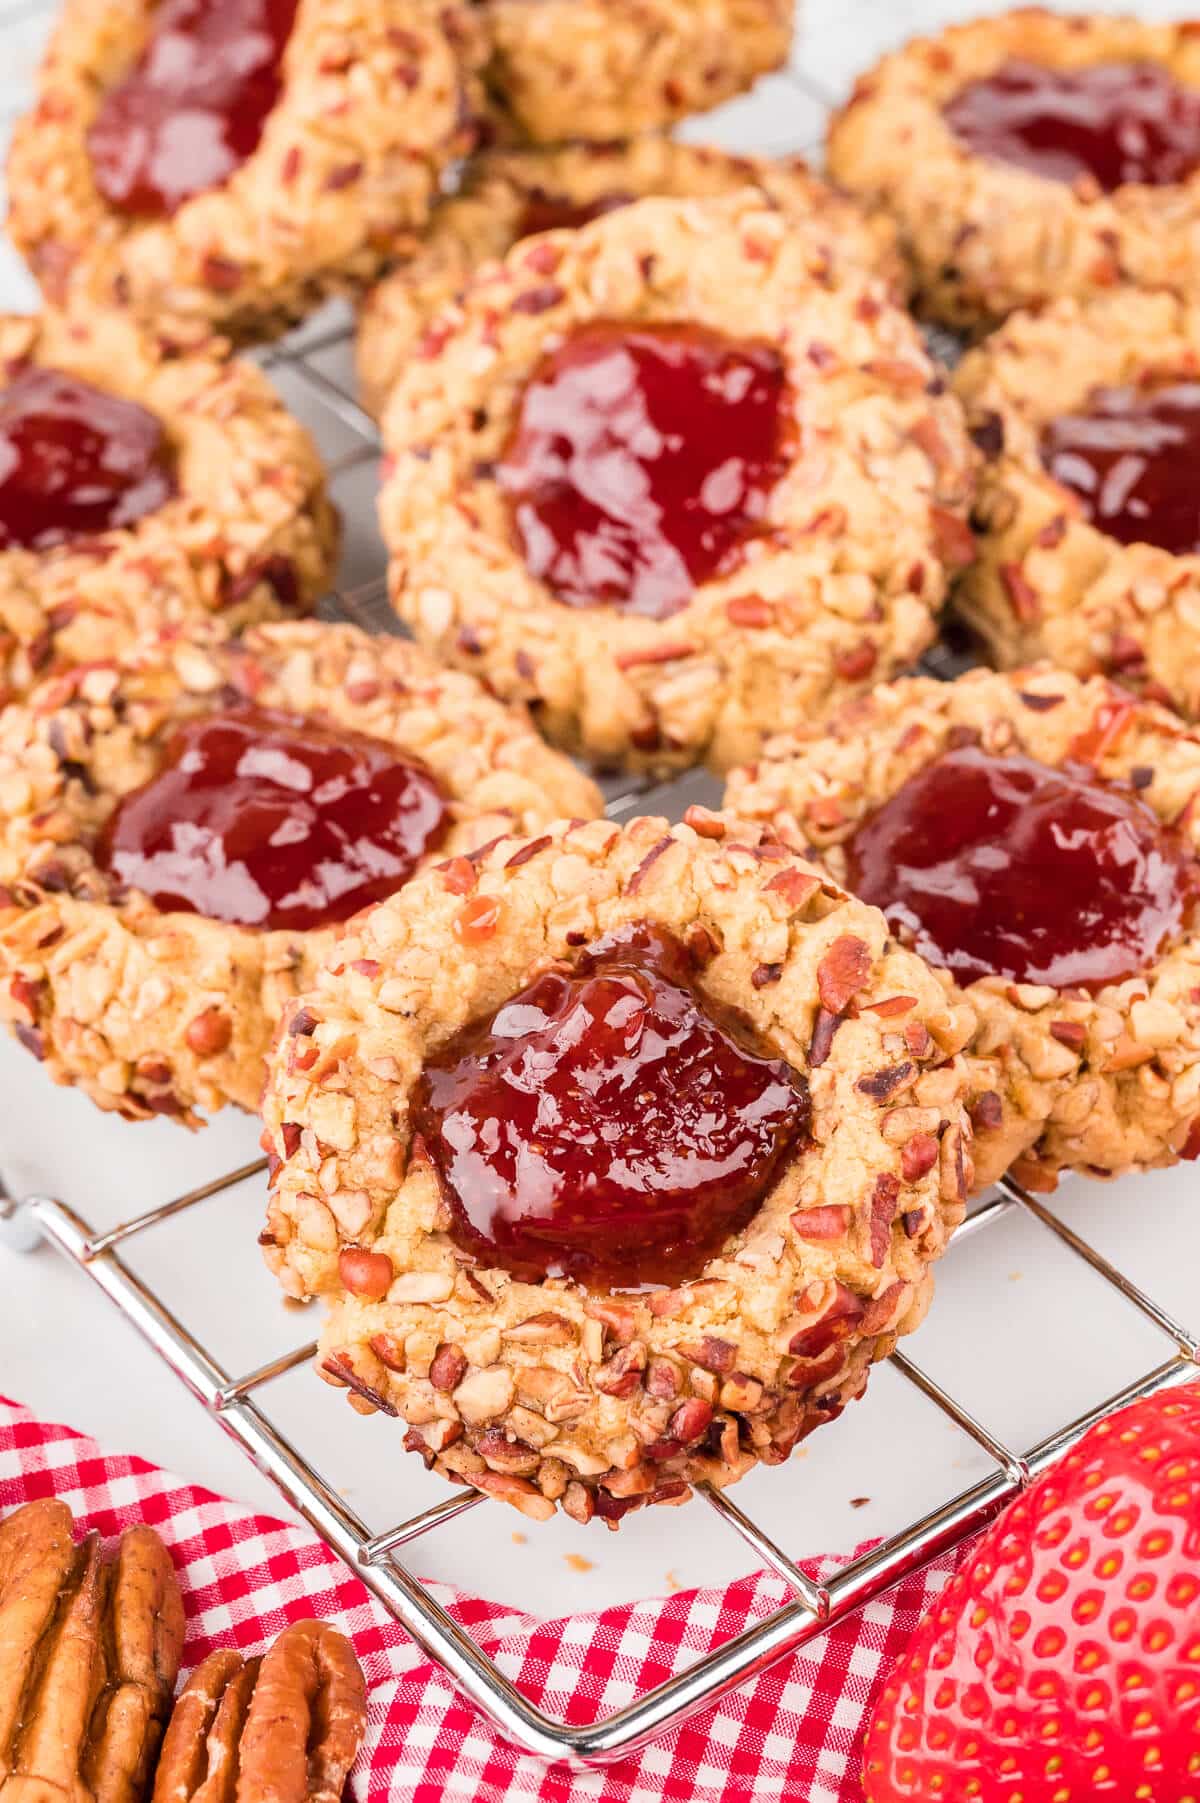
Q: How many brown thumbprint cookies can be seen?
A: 10